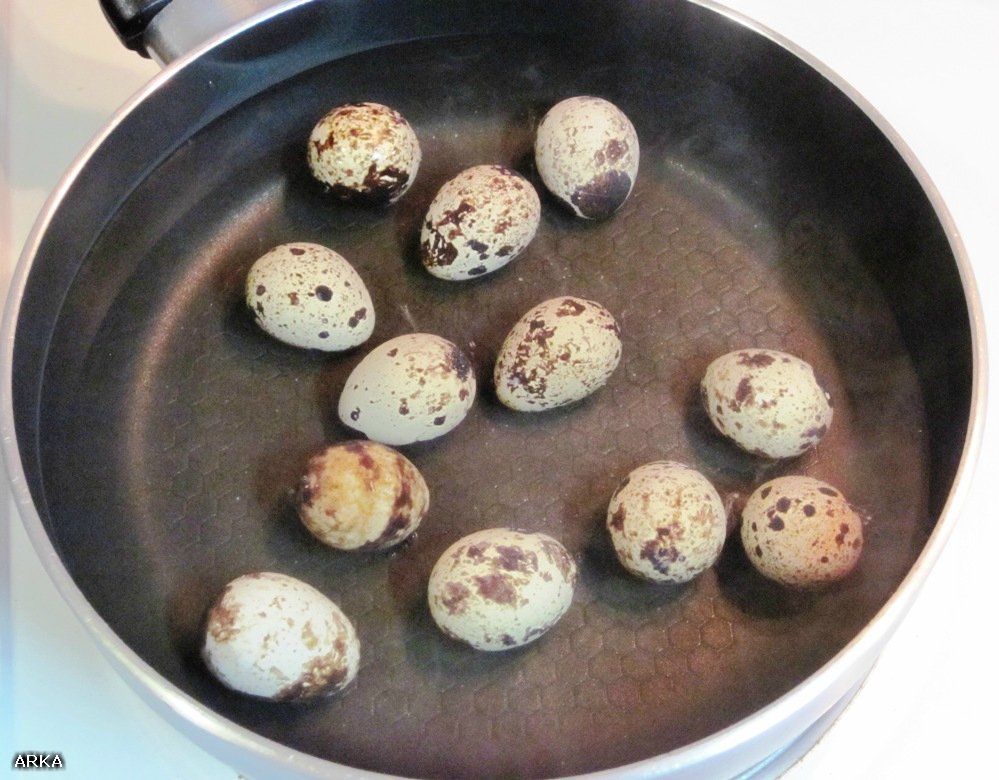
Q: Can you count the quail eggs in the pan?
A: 12